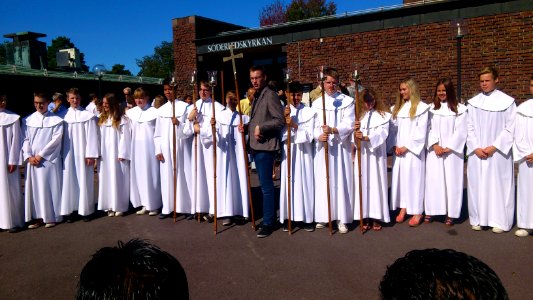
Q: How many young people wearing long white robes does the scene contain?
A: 15